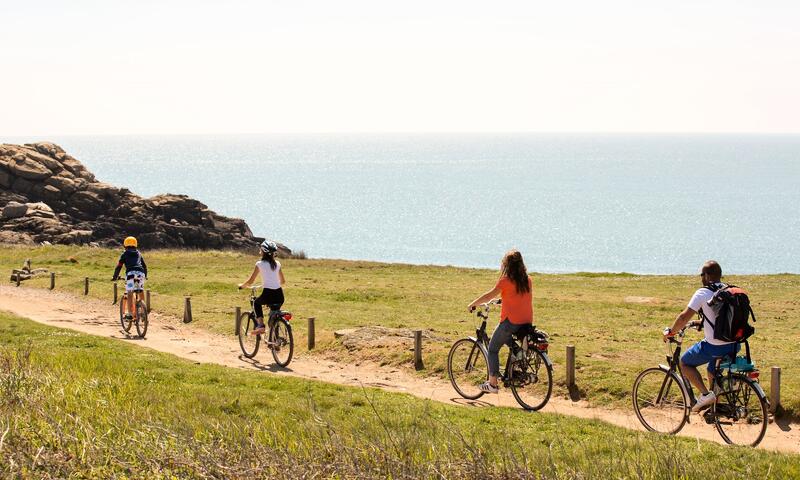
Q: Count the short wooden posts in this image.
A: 11